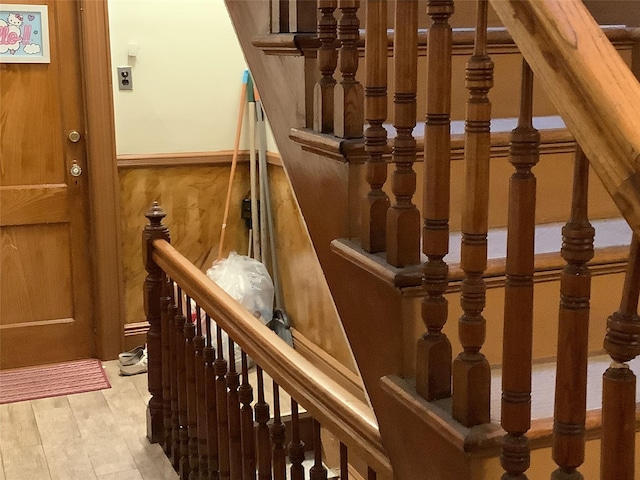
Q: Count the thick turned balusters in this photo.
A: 9